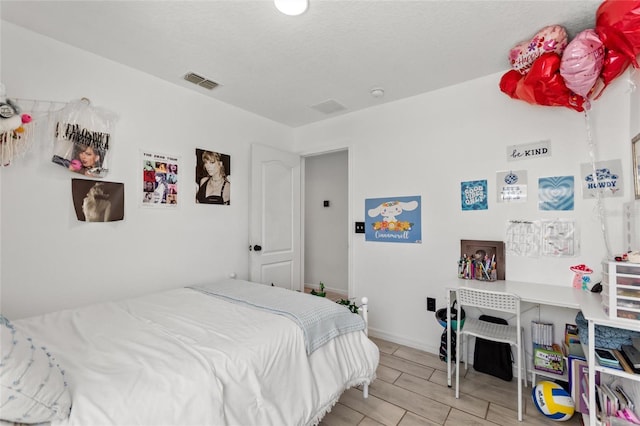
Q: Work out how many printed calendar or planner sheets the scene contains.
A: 2